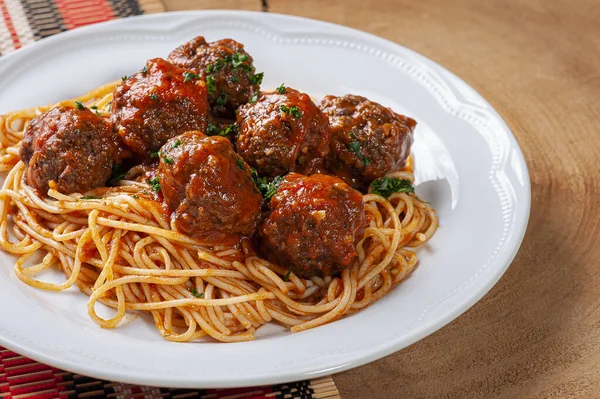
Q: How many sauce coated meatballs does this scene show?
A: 7